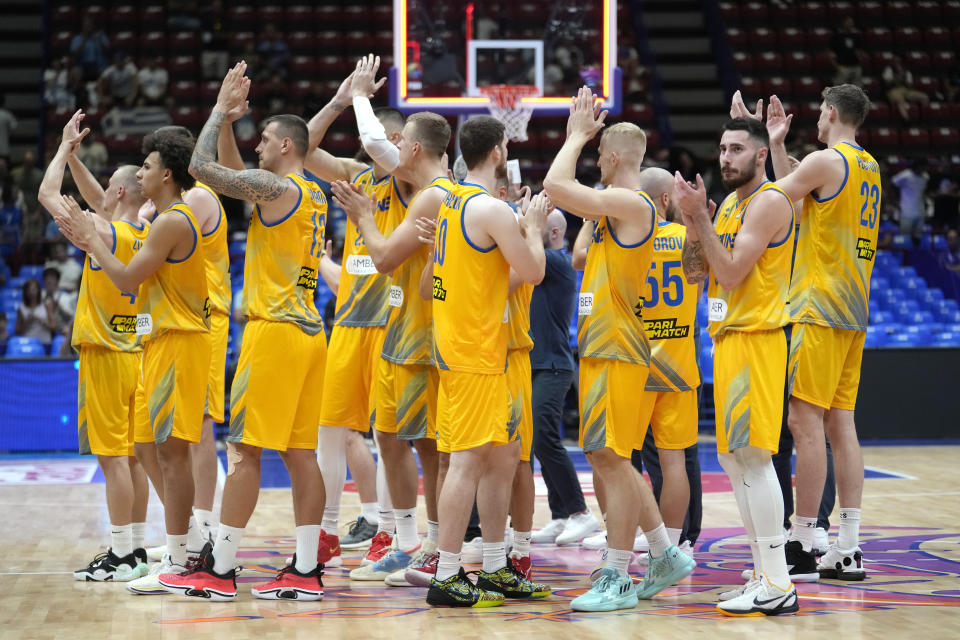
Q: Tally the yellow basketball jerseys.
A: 12